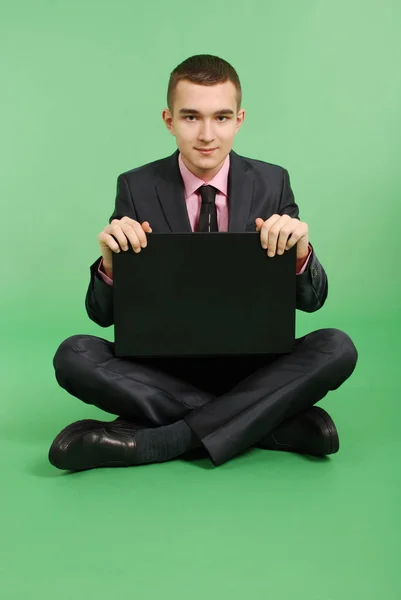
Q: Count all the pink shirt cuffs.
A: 2